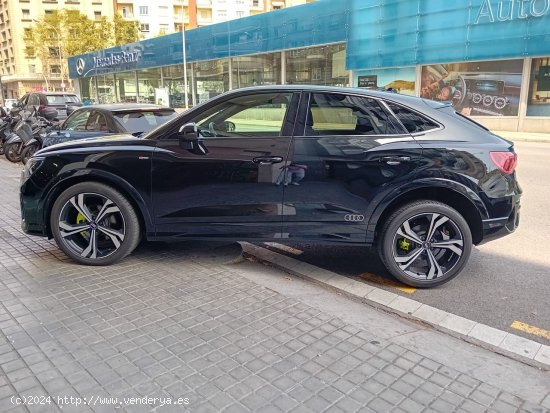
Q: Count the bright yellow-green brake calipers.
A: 2